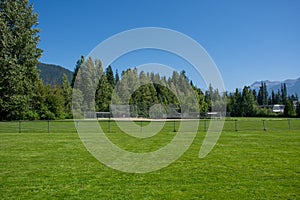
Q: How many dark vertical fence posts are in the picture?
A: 10